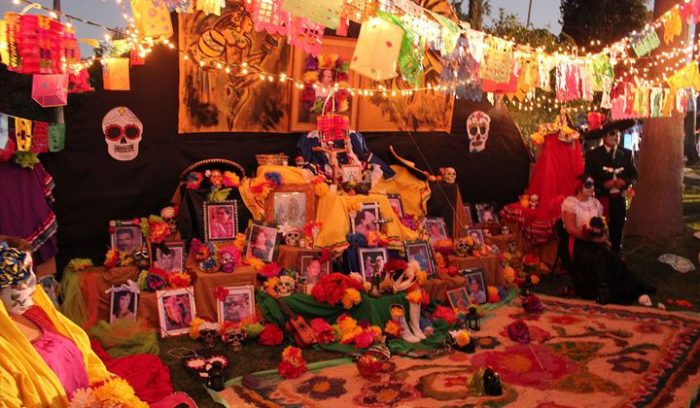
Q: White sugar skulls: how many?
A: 2